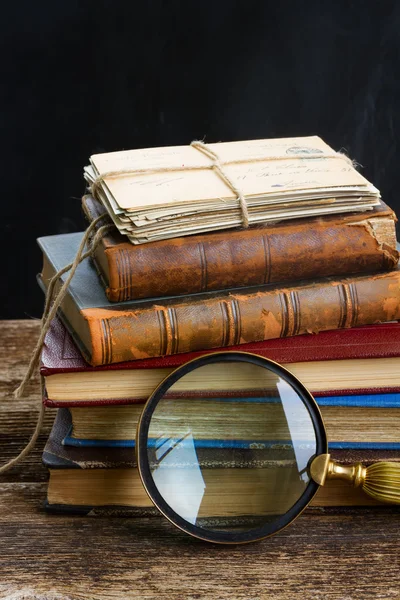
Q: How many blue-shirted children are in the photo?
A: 0